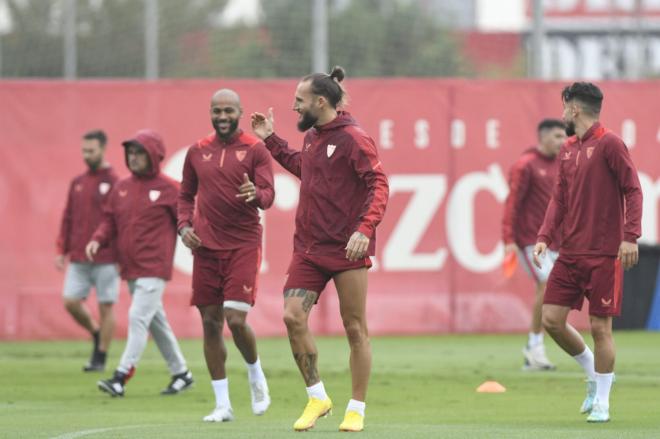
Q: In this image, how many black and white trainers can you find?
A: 2